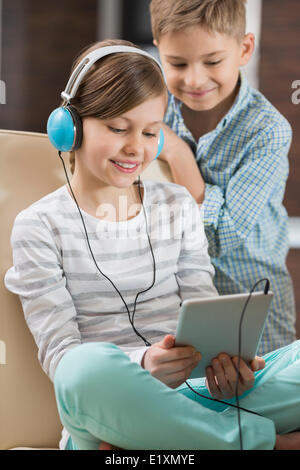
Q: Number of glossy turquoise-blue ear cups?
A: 2